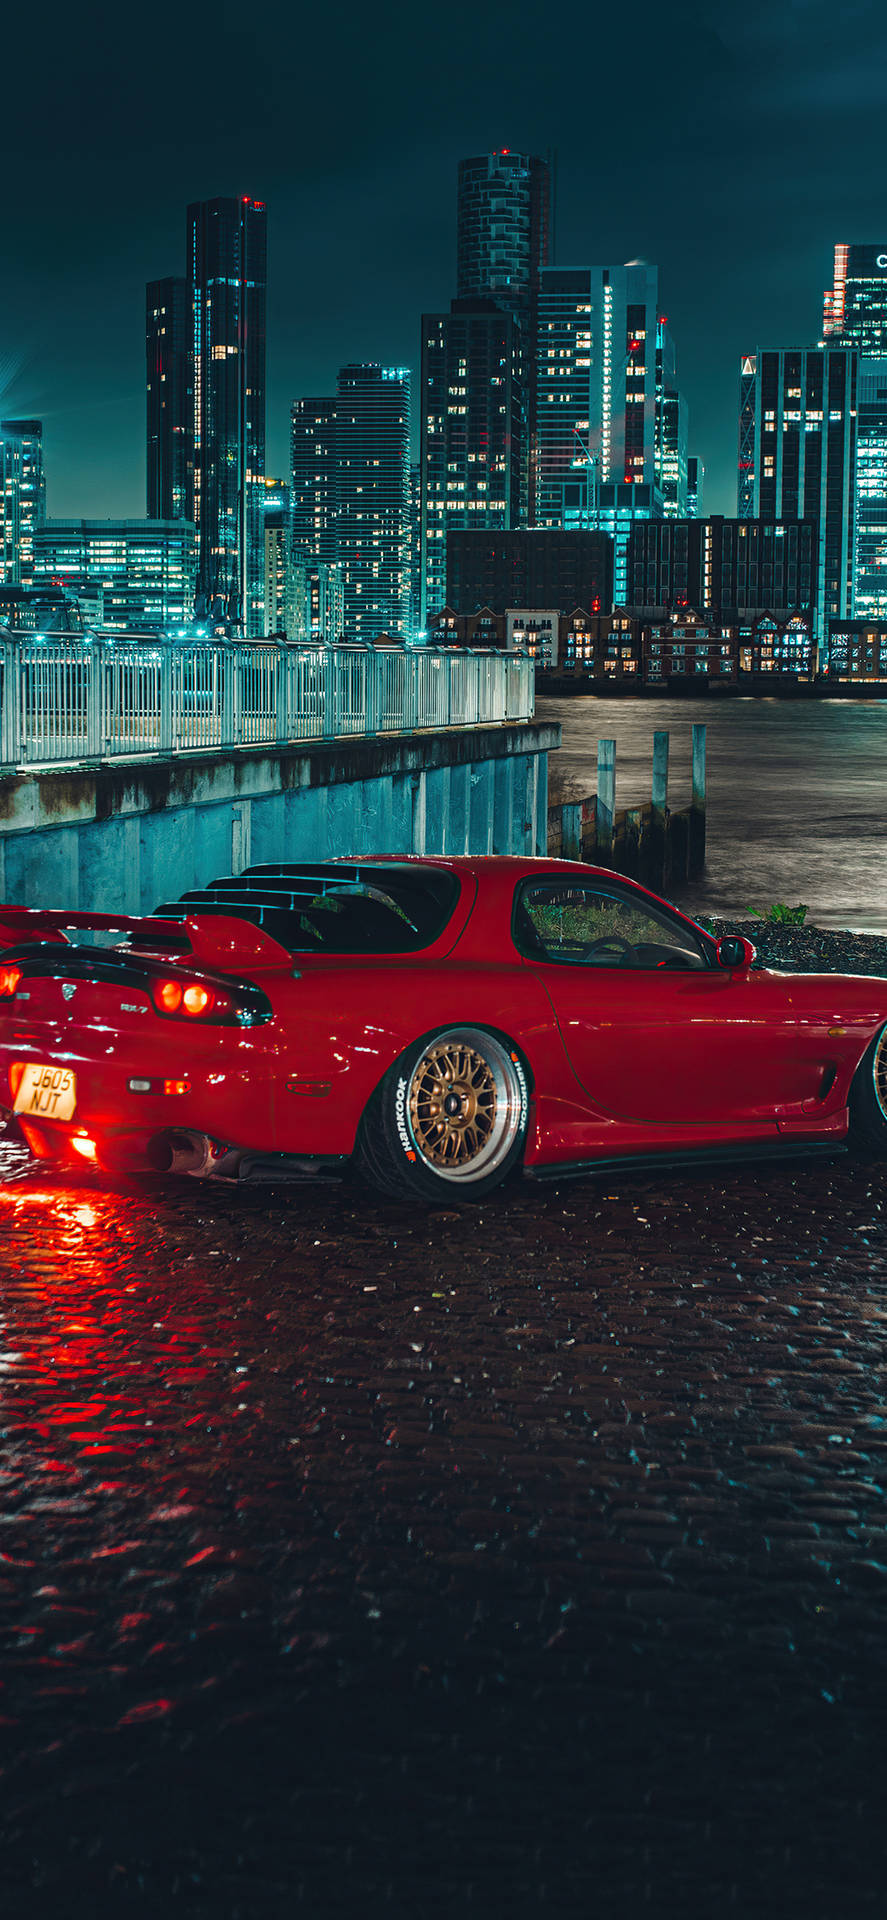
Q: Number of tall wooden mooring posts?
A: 3